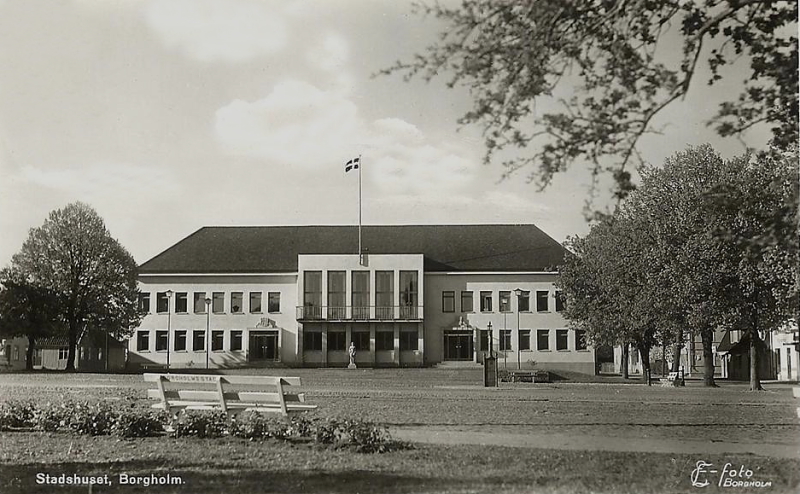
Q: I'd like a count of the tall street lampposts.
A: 4